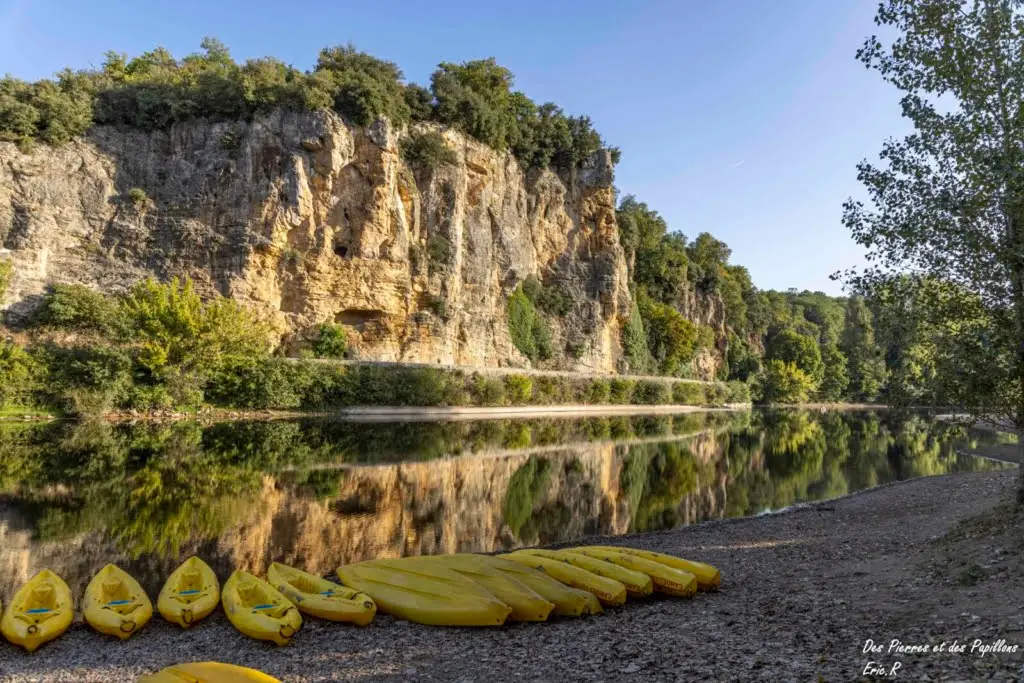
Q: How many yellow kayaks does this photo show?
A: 13